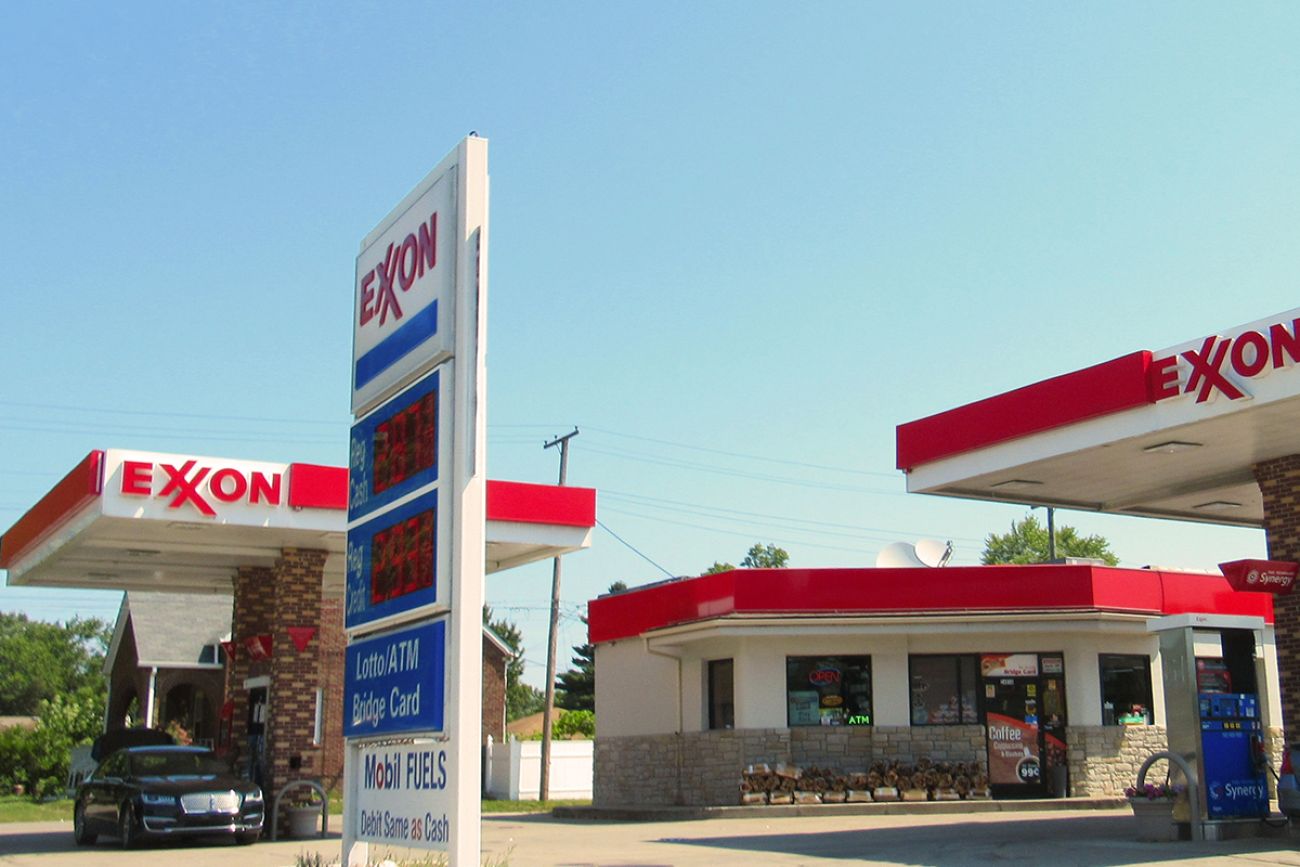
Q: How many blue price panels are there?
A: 2